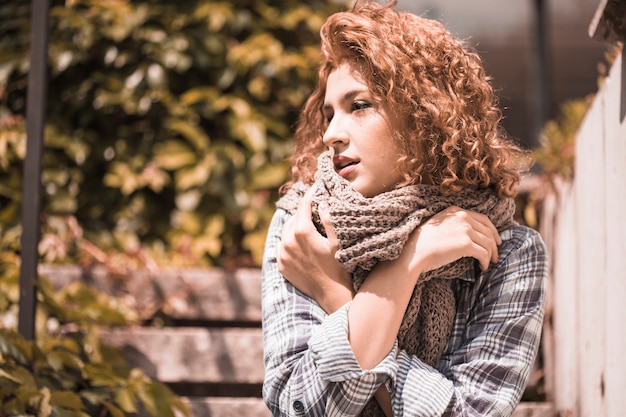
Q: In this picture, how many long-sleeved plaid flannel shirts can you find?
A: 1